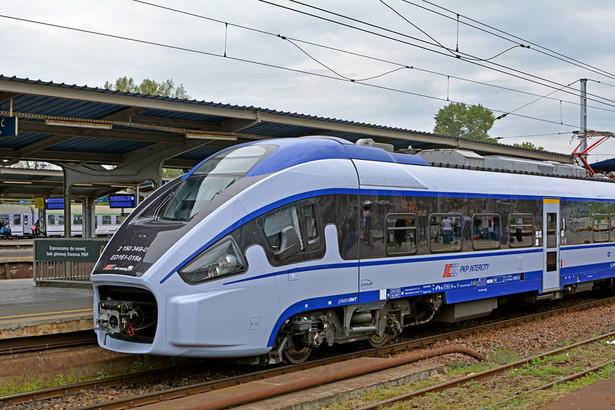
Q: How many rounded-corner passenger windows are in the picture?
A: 5